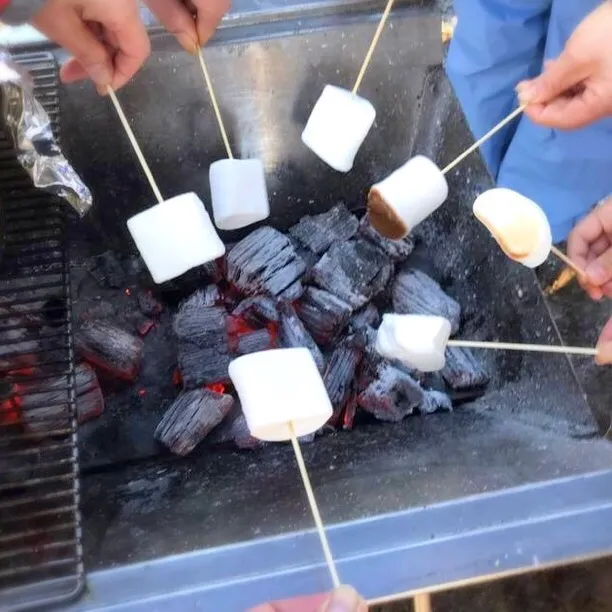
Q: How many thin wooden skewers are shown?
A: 7